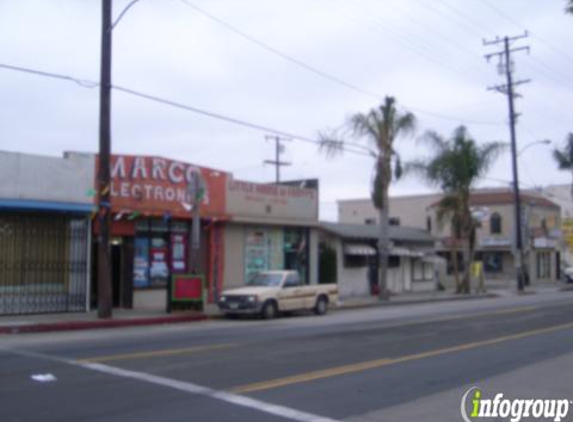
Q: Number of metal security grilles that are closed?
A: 1